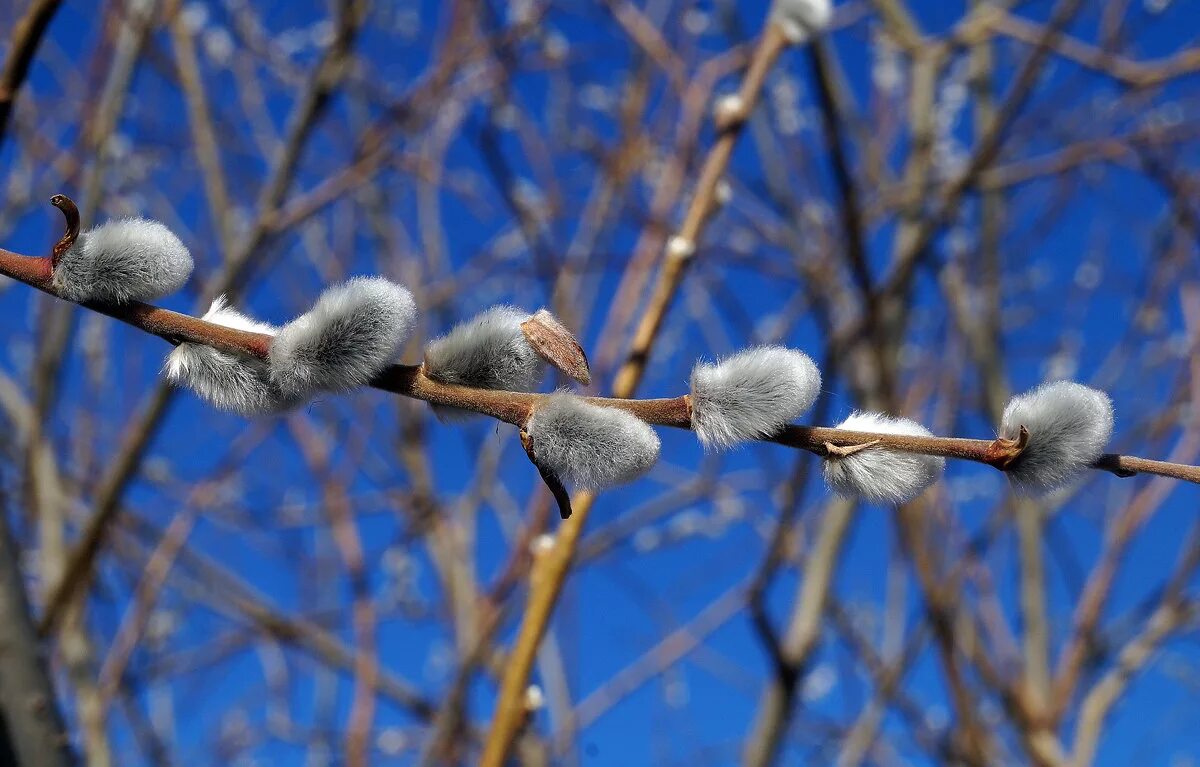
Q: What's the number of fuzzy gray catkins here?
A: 8